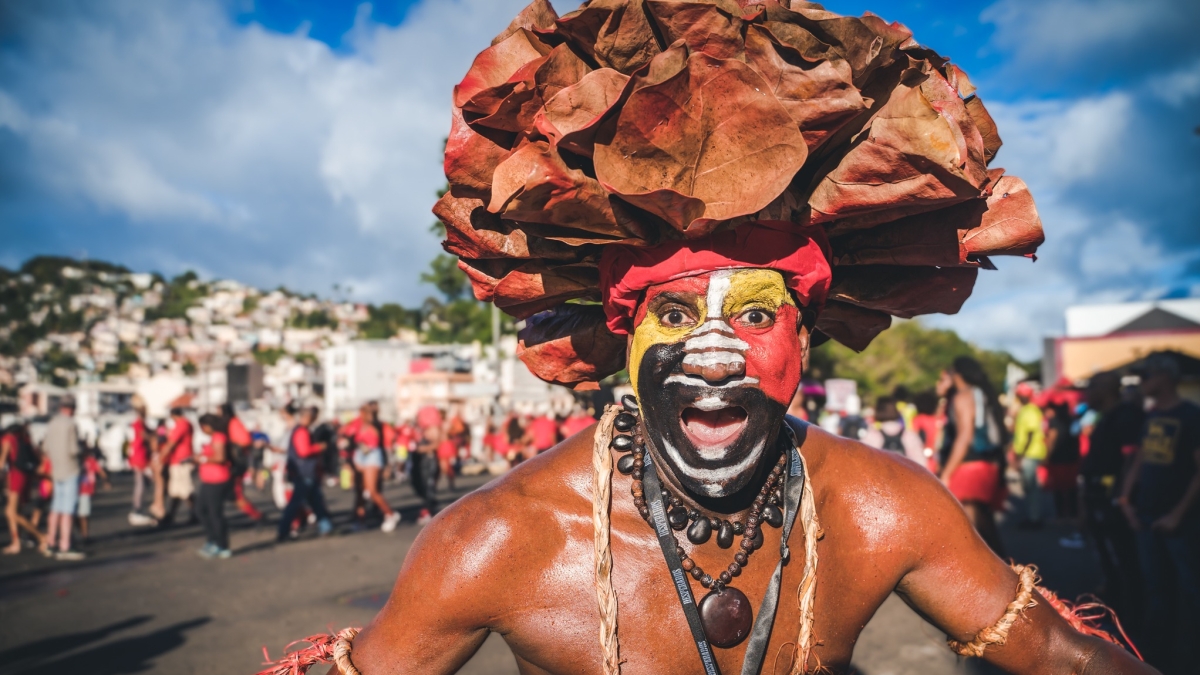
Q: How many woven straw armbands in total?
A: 2